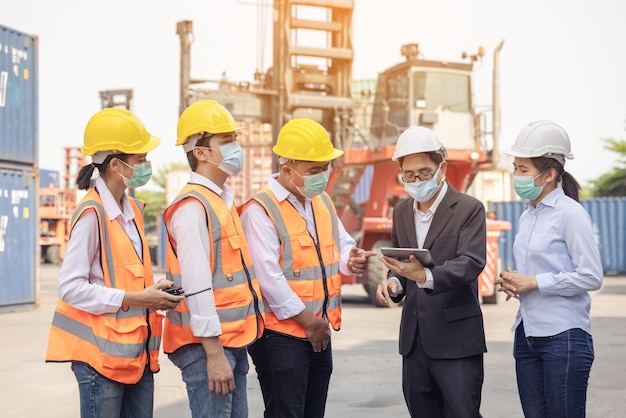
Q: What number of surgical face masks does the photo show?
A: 5